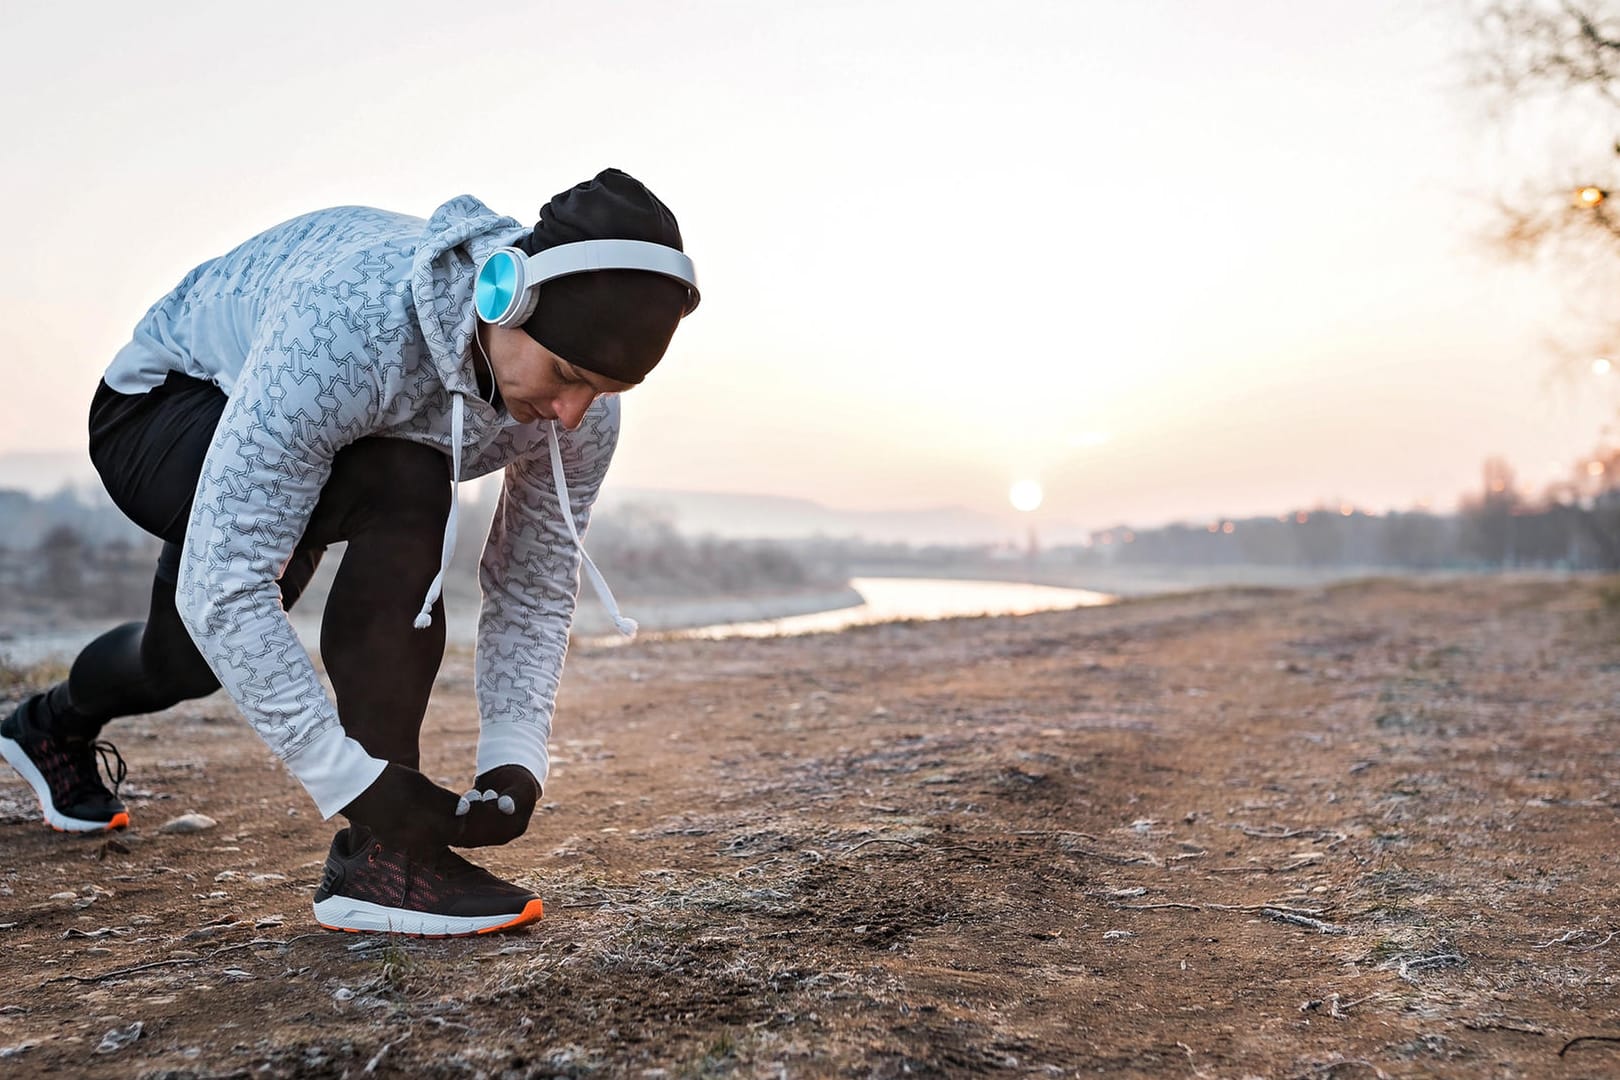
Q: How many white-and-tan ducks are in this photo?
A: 0